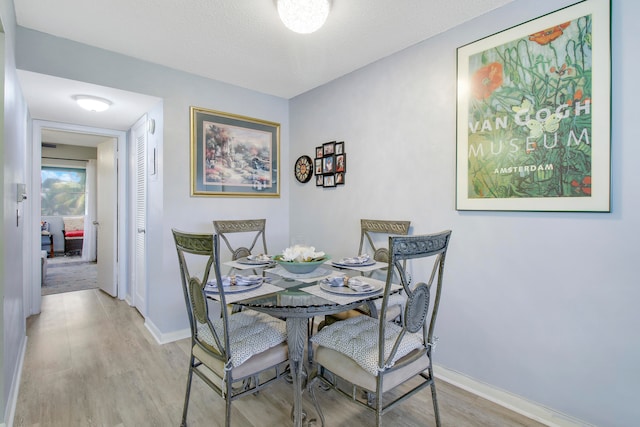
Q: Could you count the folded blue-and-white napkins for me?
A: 4